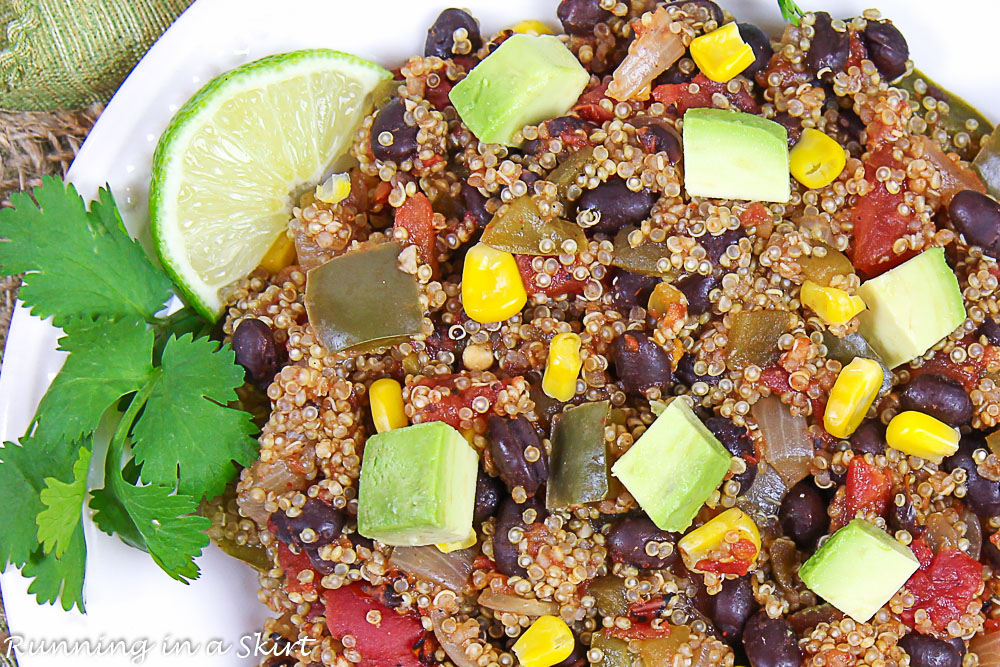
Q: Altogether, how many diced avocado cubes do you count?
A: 6